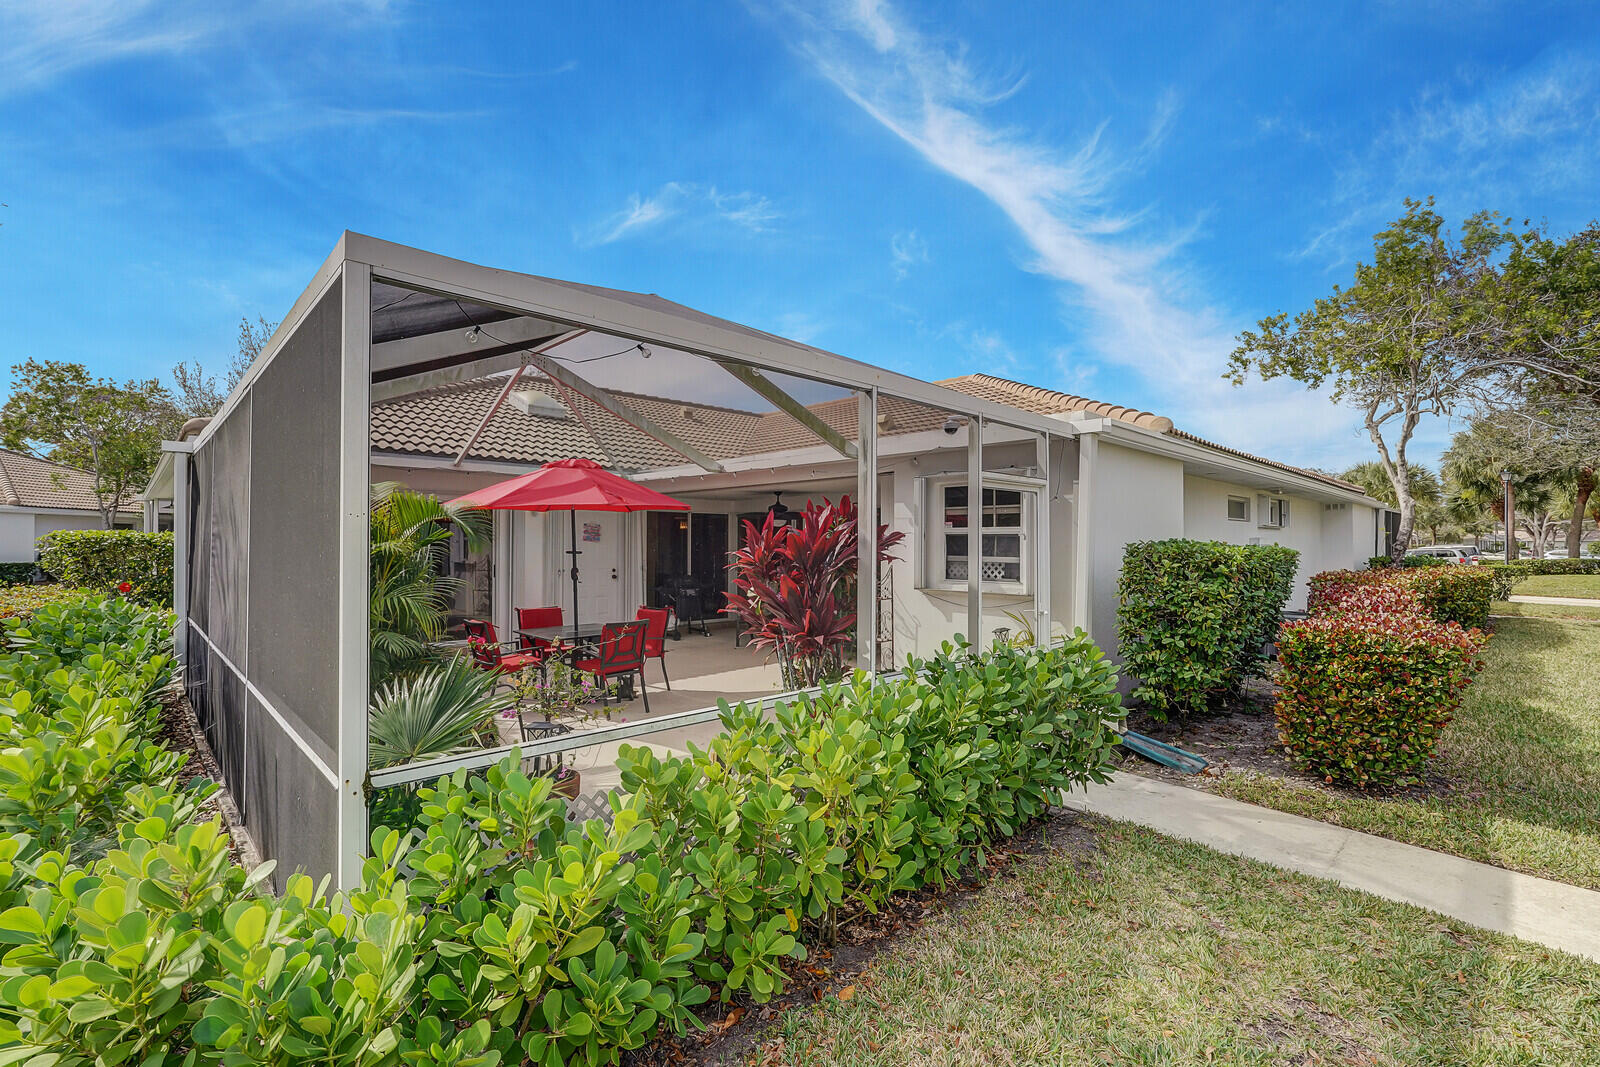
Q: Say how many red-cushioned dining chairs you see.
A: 4